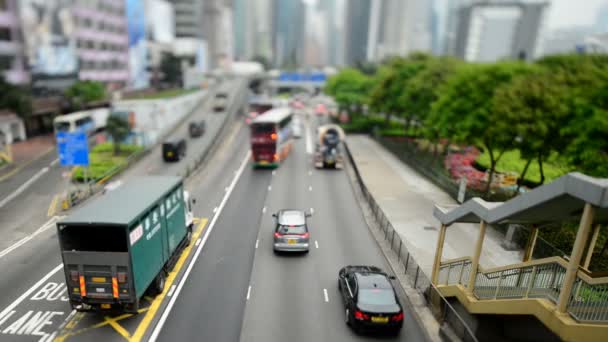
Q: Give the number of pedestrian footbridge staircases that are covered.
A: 1